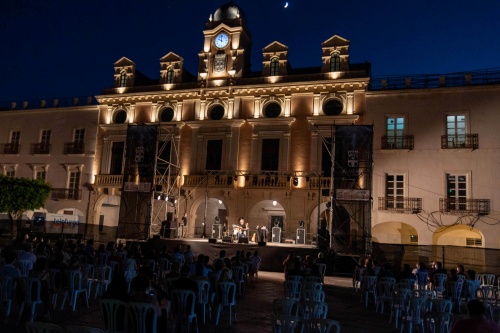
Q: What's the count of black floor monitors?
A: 4